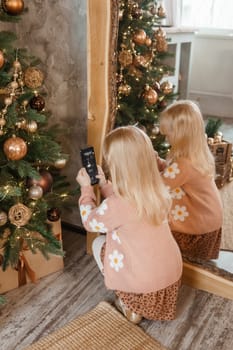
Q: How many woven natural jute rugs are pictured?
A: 1